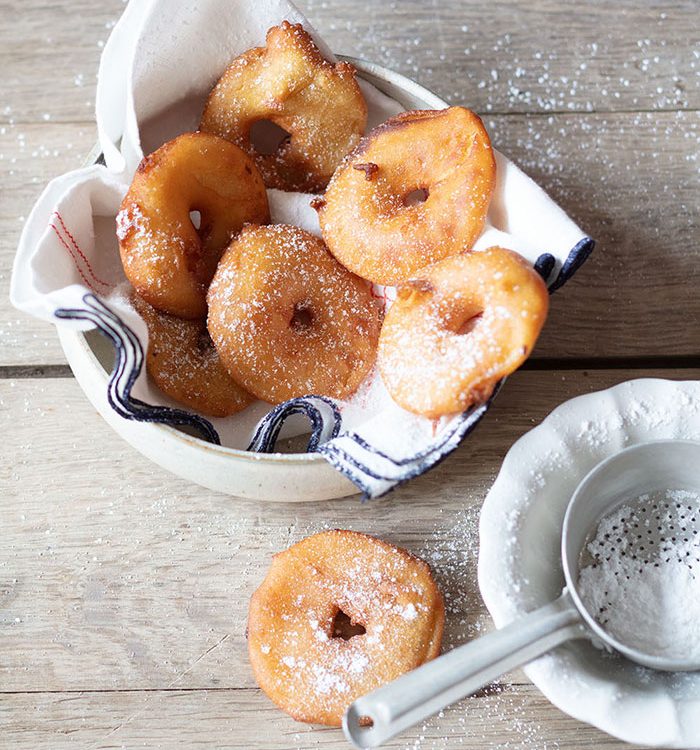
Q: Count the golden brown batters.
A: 7